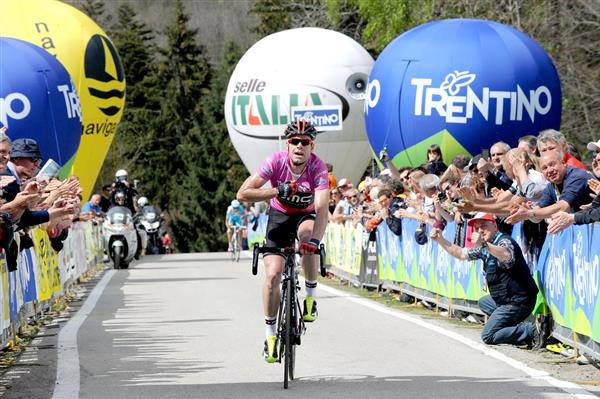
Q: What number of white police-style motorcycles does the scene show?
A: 2